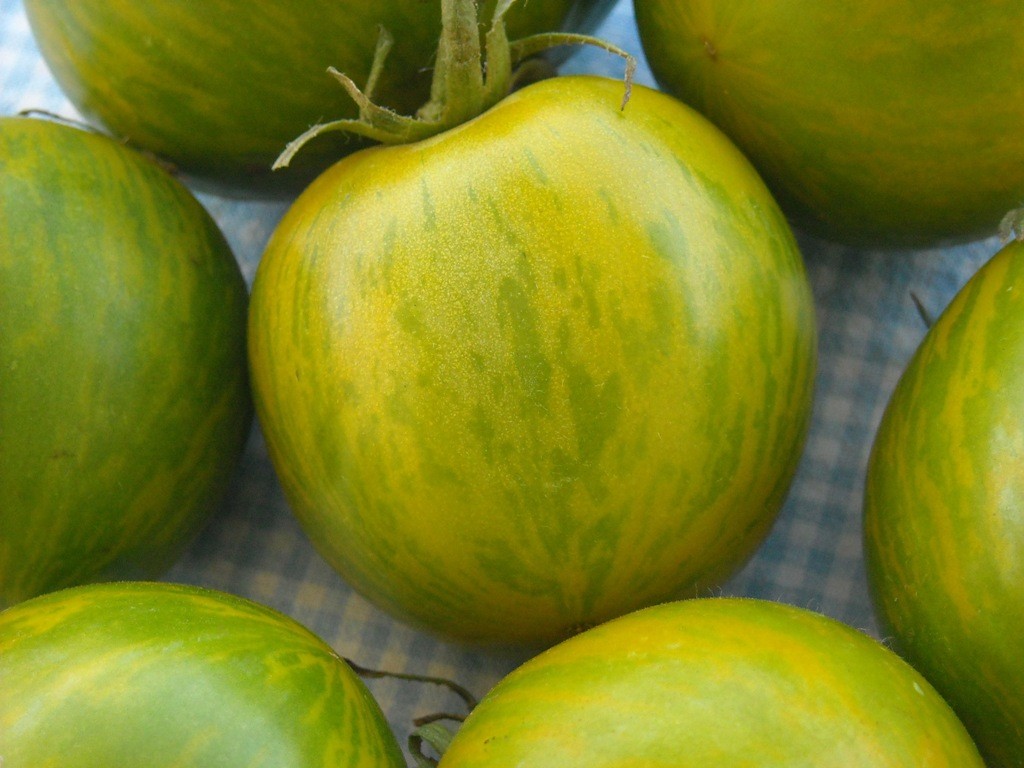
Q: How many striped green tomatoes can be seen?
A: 7